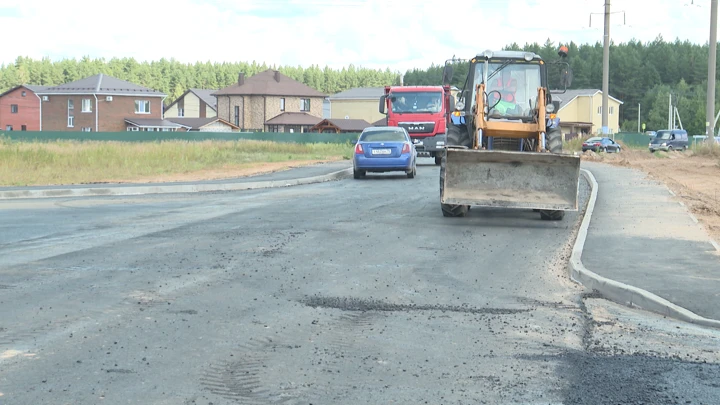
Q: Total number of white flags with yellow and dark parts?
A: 0